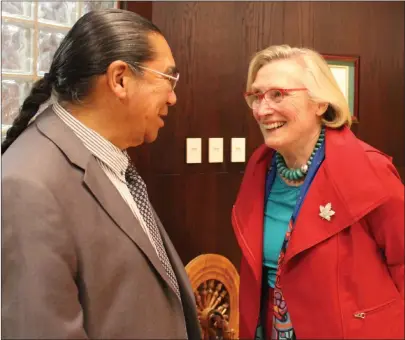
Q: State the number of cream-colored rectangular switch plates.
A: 3